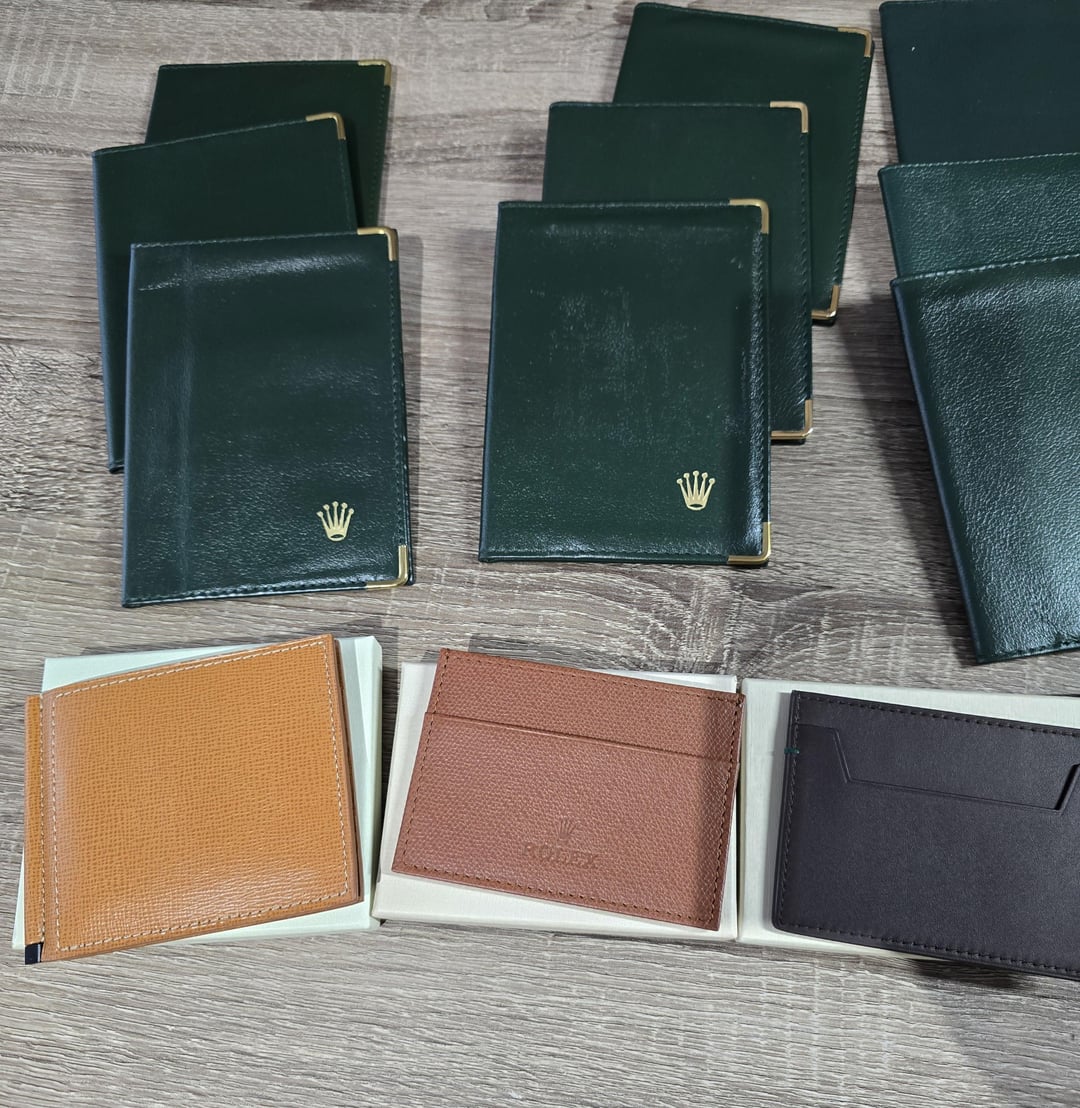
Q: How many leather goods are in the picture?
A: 12